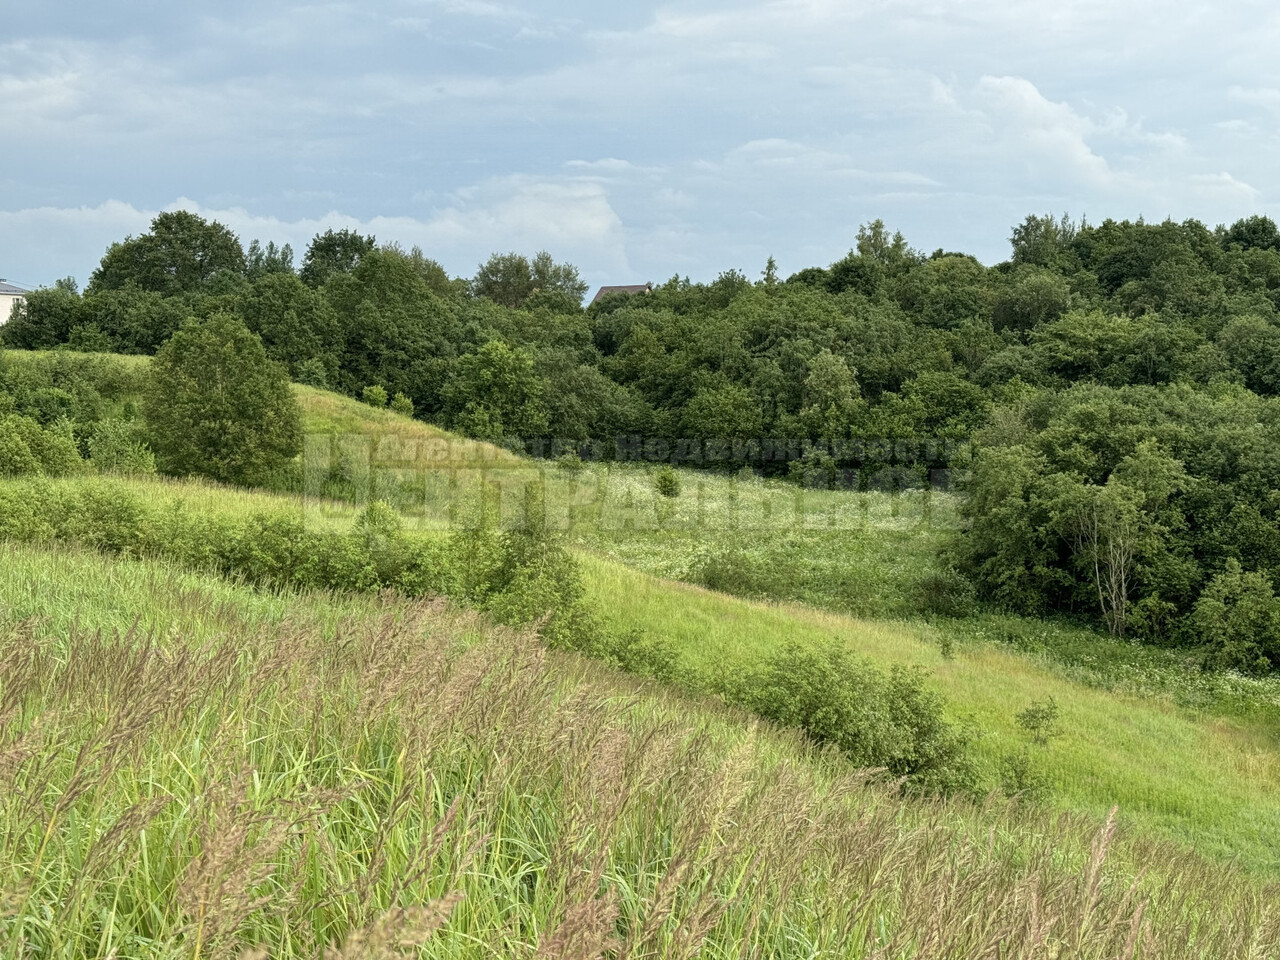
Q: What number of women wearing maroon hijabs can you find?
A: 0